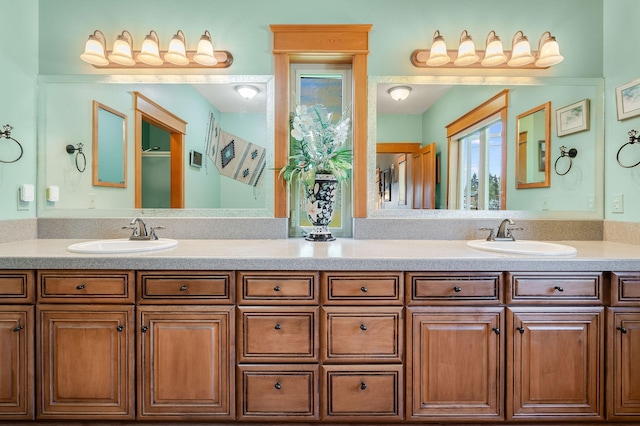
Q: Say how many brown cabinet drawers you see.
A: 12